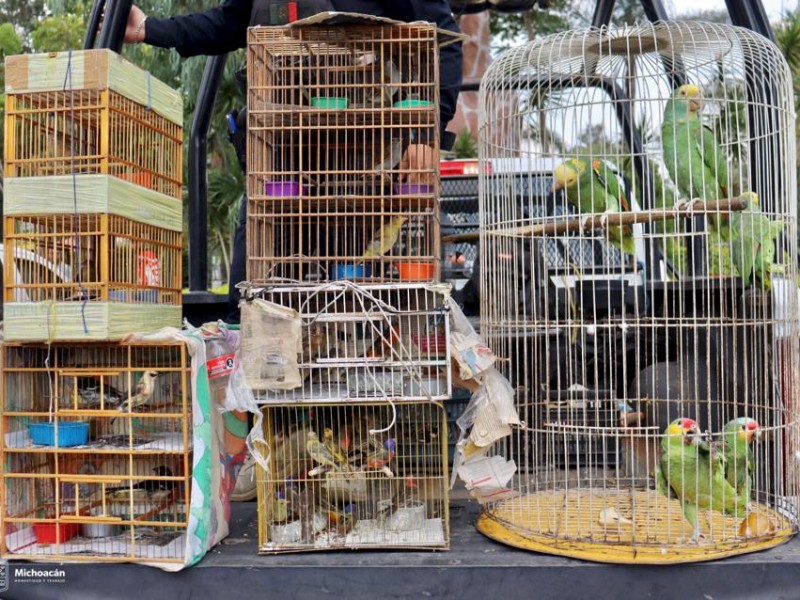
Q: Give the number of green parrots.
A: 5